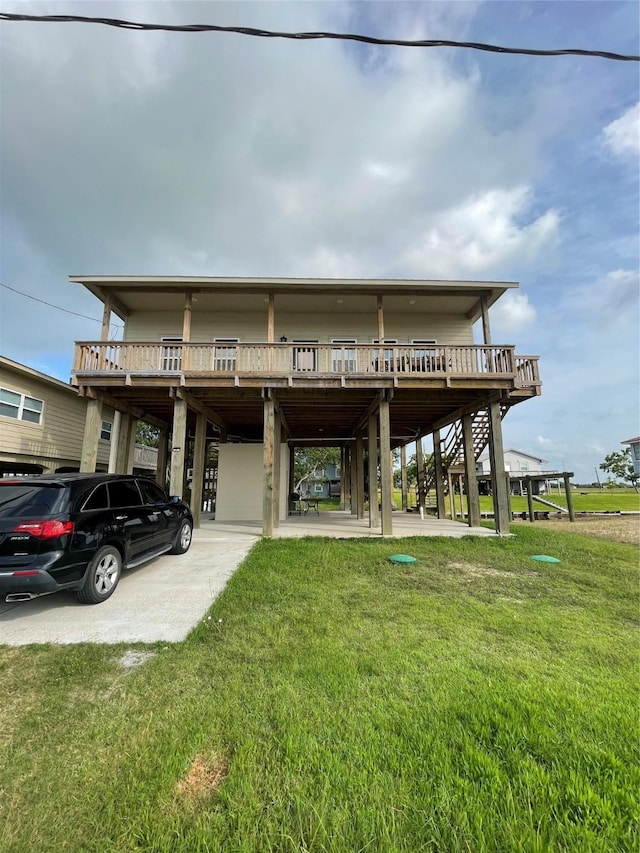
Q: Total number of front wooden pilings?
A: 5